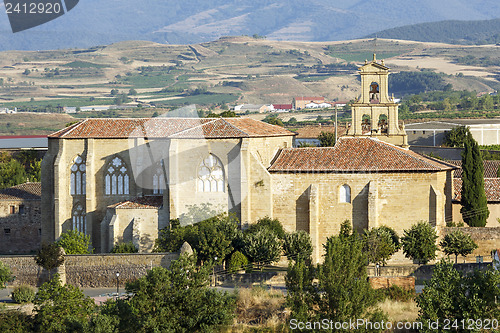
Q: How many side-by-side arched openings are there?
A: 2